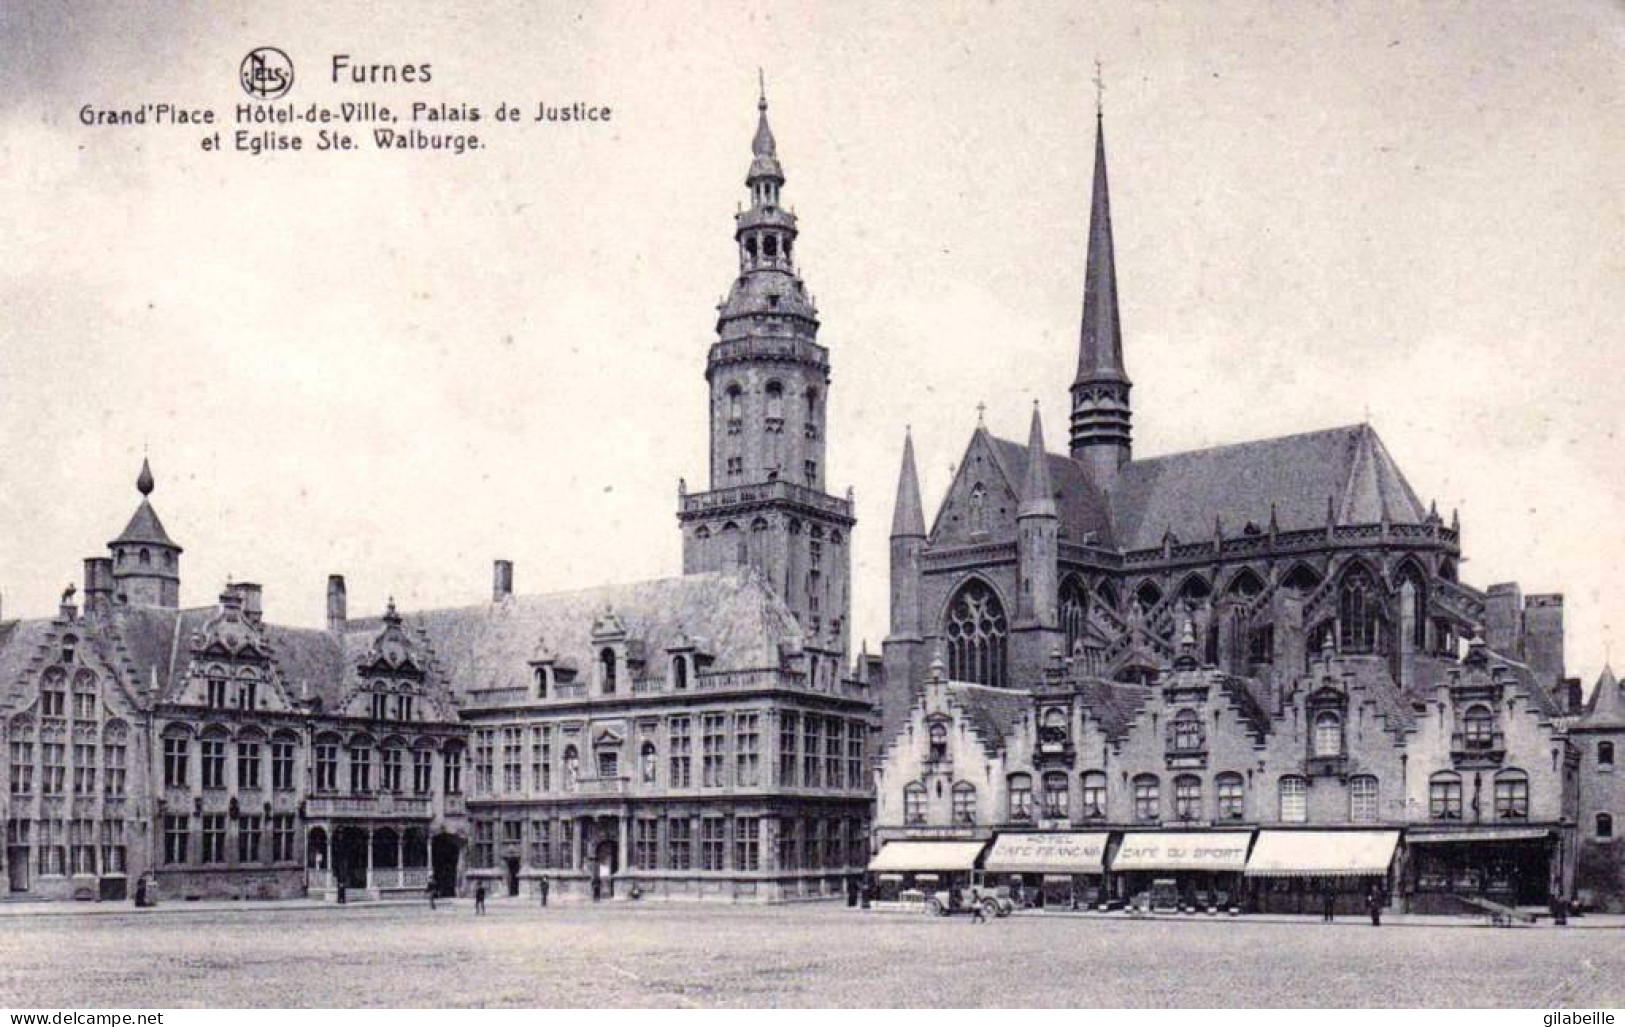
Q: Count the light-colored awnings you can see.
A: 4